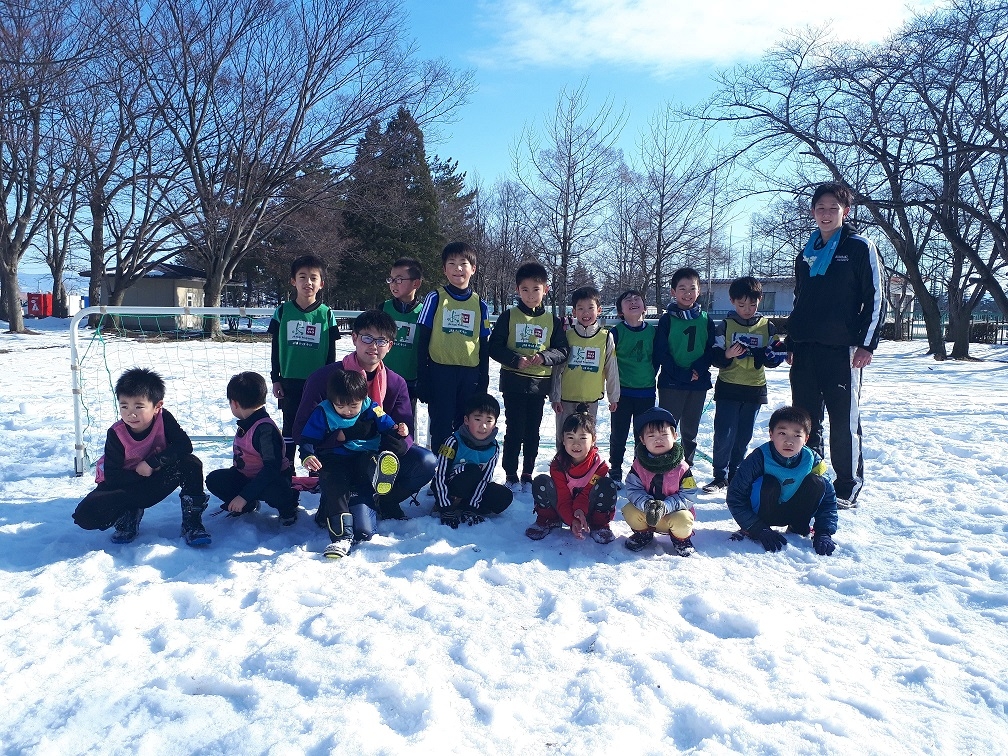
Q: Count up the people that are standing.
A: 9